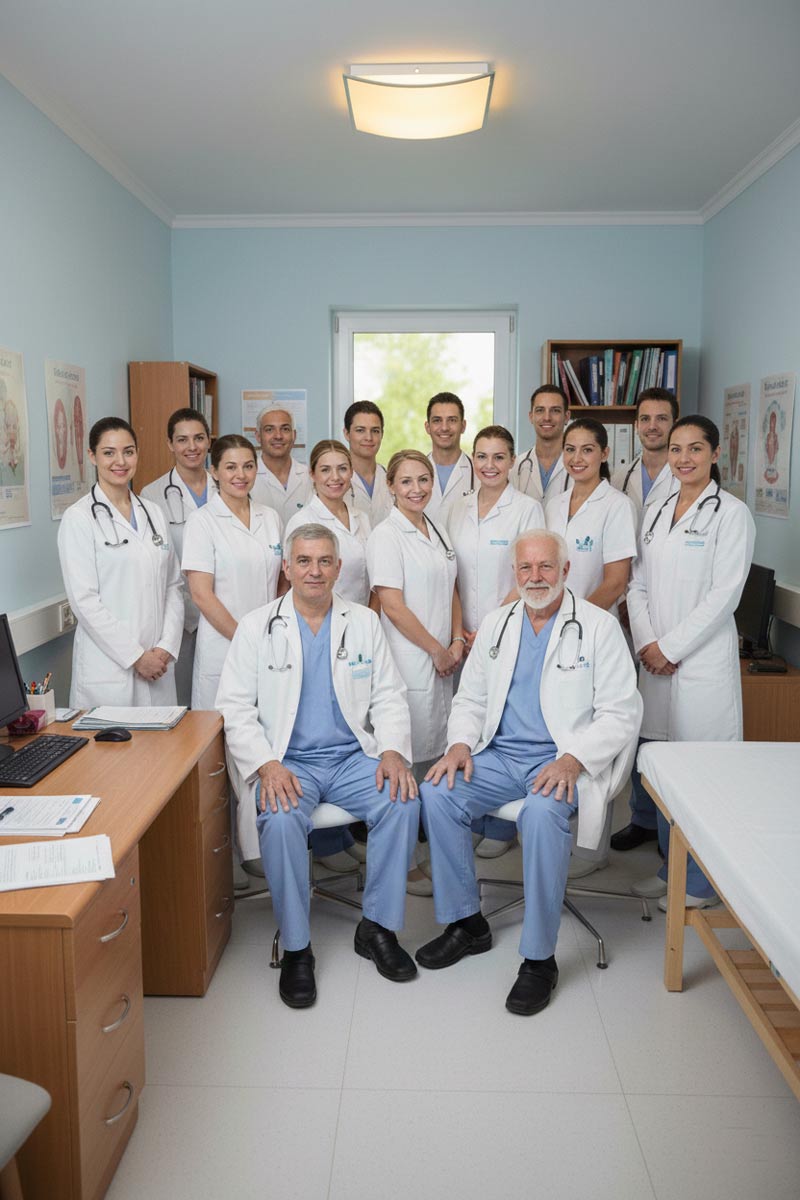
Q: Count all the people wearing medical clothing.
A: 15